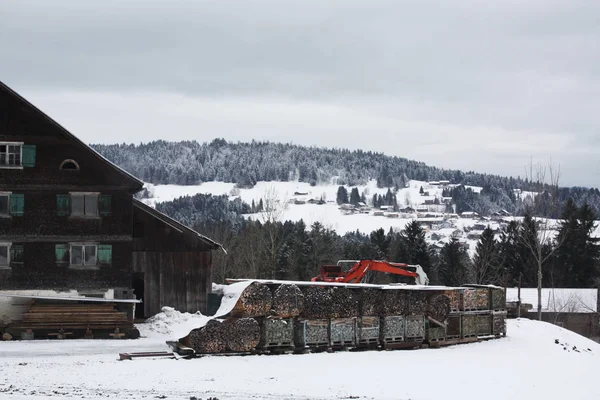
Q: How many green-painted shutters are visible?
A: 7